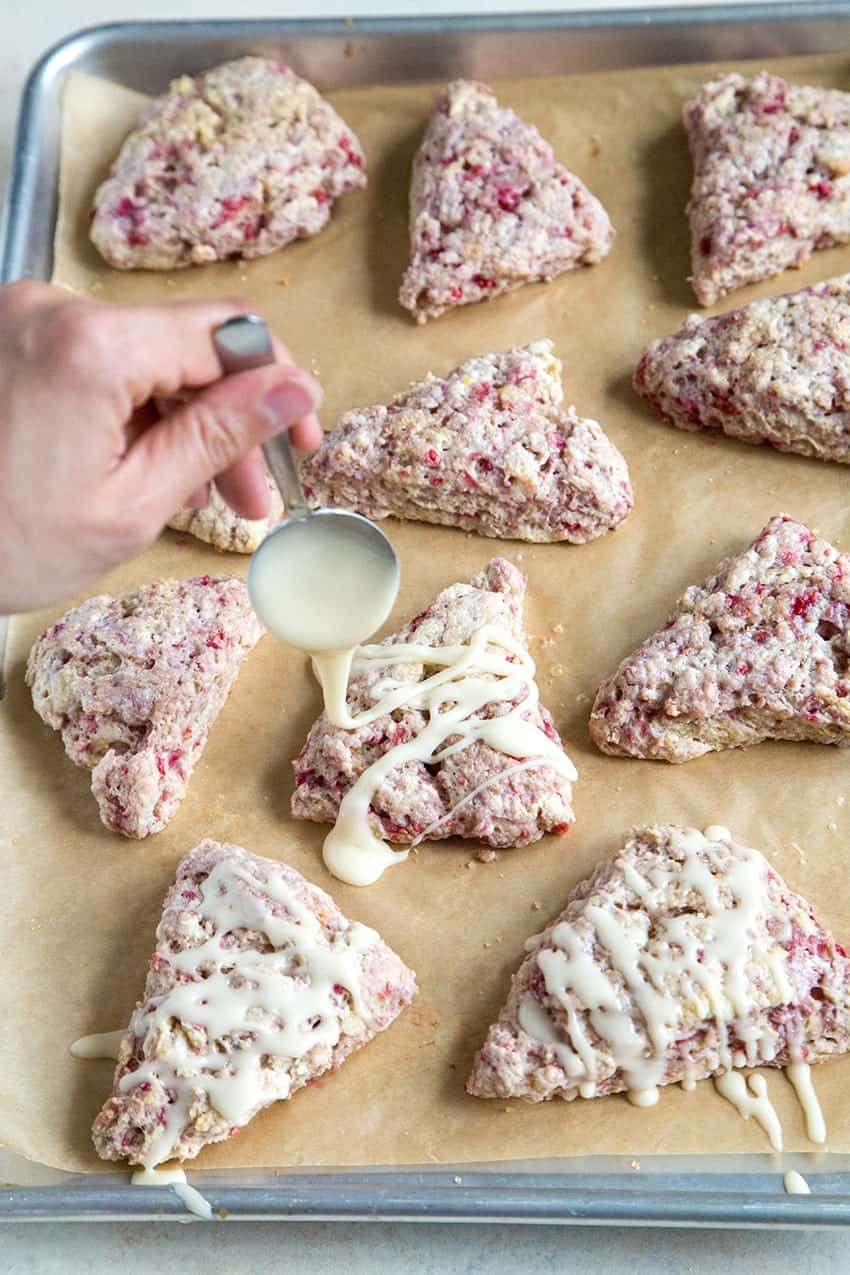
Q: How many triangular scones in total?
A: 11